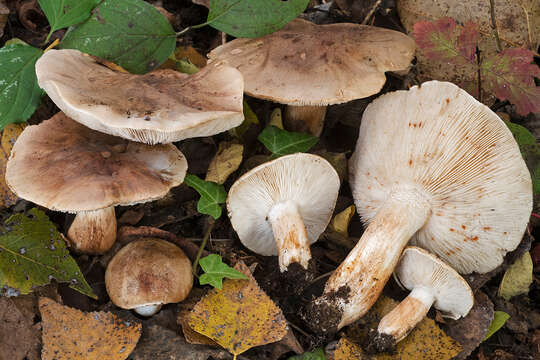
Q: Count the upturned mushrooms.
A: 3